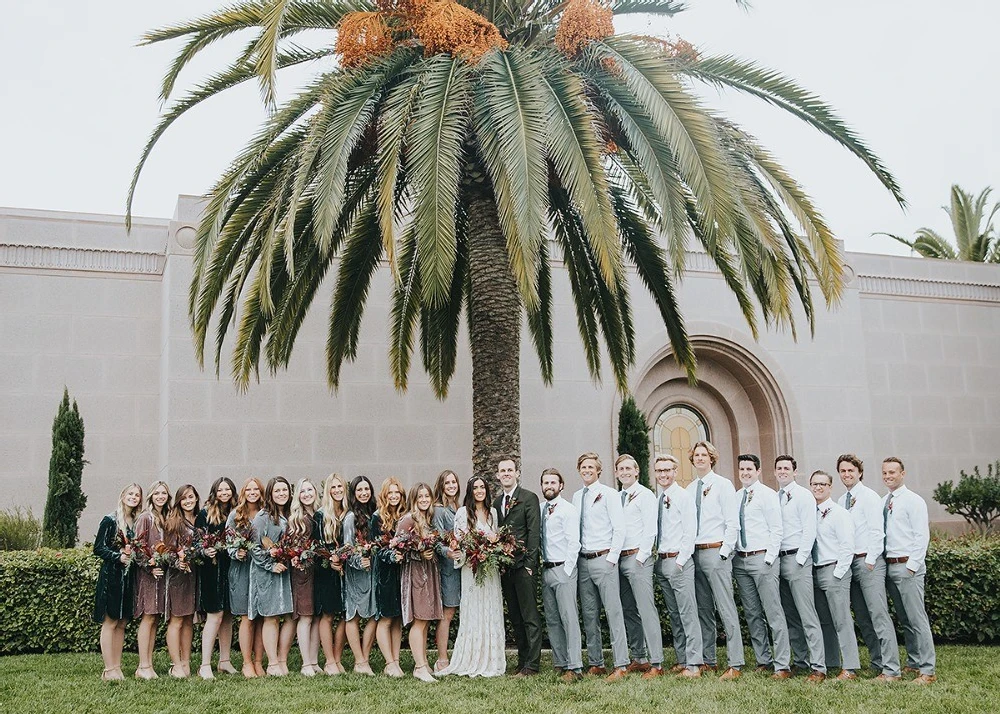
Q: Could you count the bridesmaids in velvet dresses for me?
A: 12